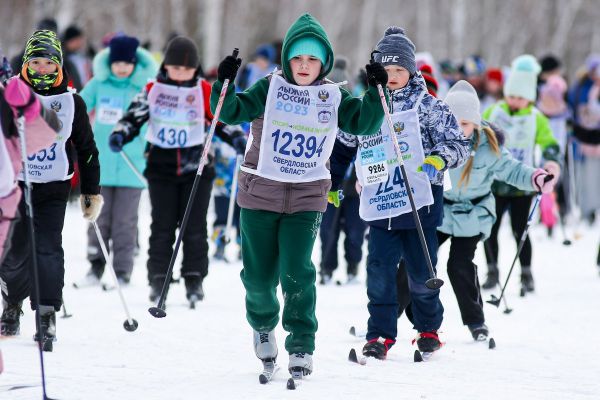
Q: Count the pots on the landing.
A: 0